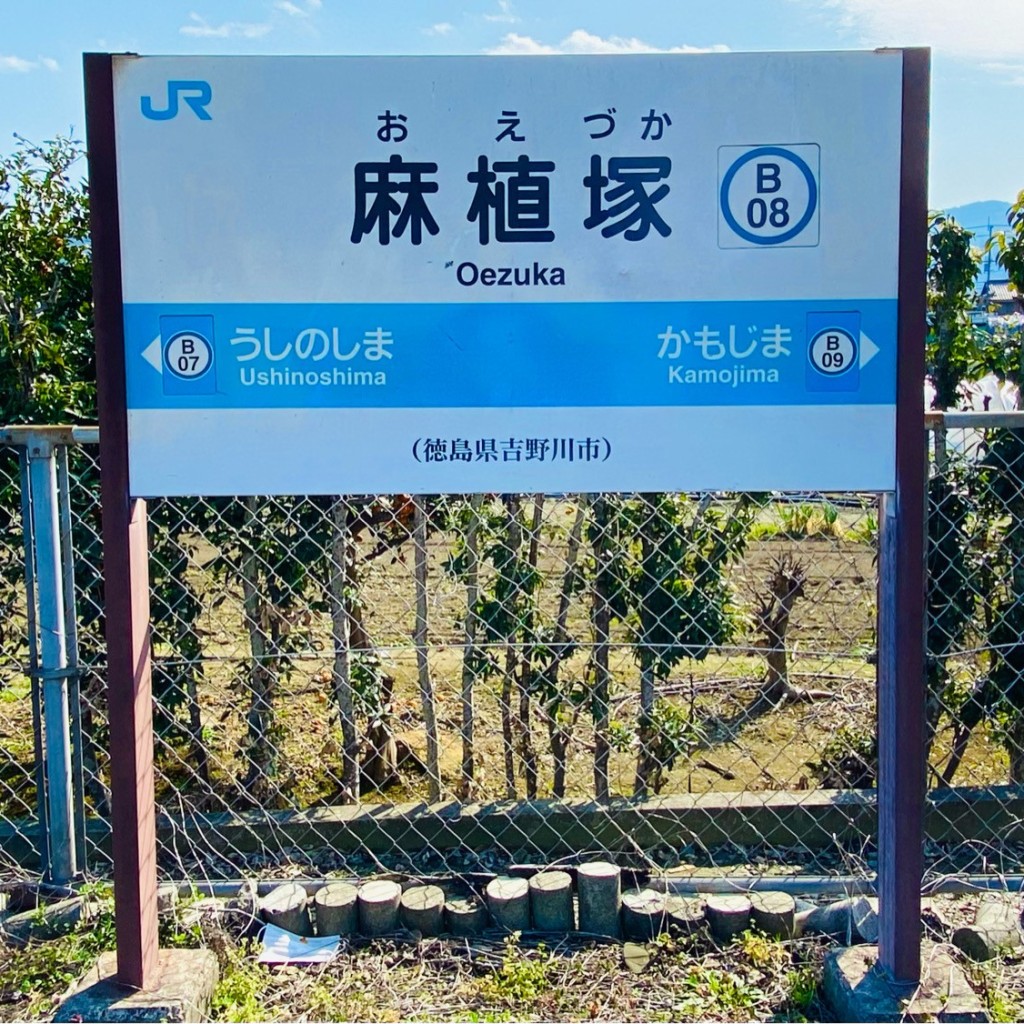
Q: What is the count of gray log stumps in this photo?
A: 12